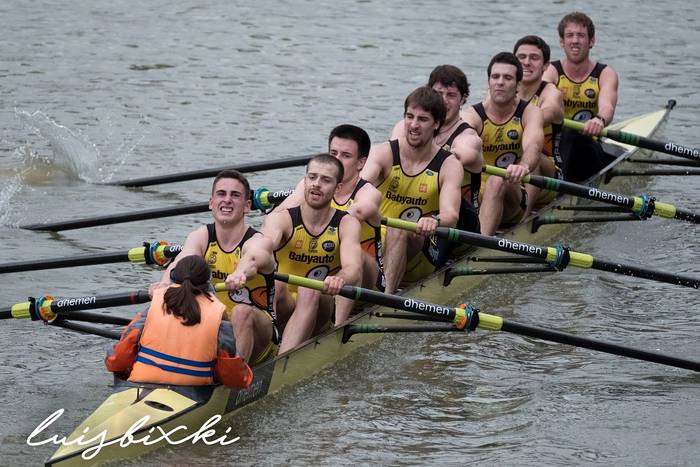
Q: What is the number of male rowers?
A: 8